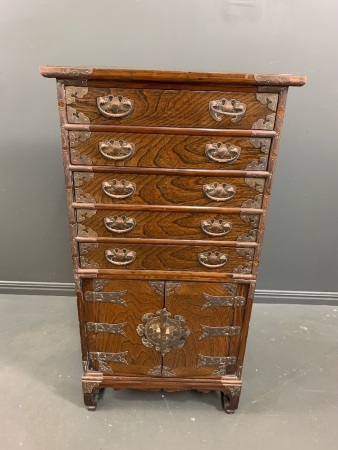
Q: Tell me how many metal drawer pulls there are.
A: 10